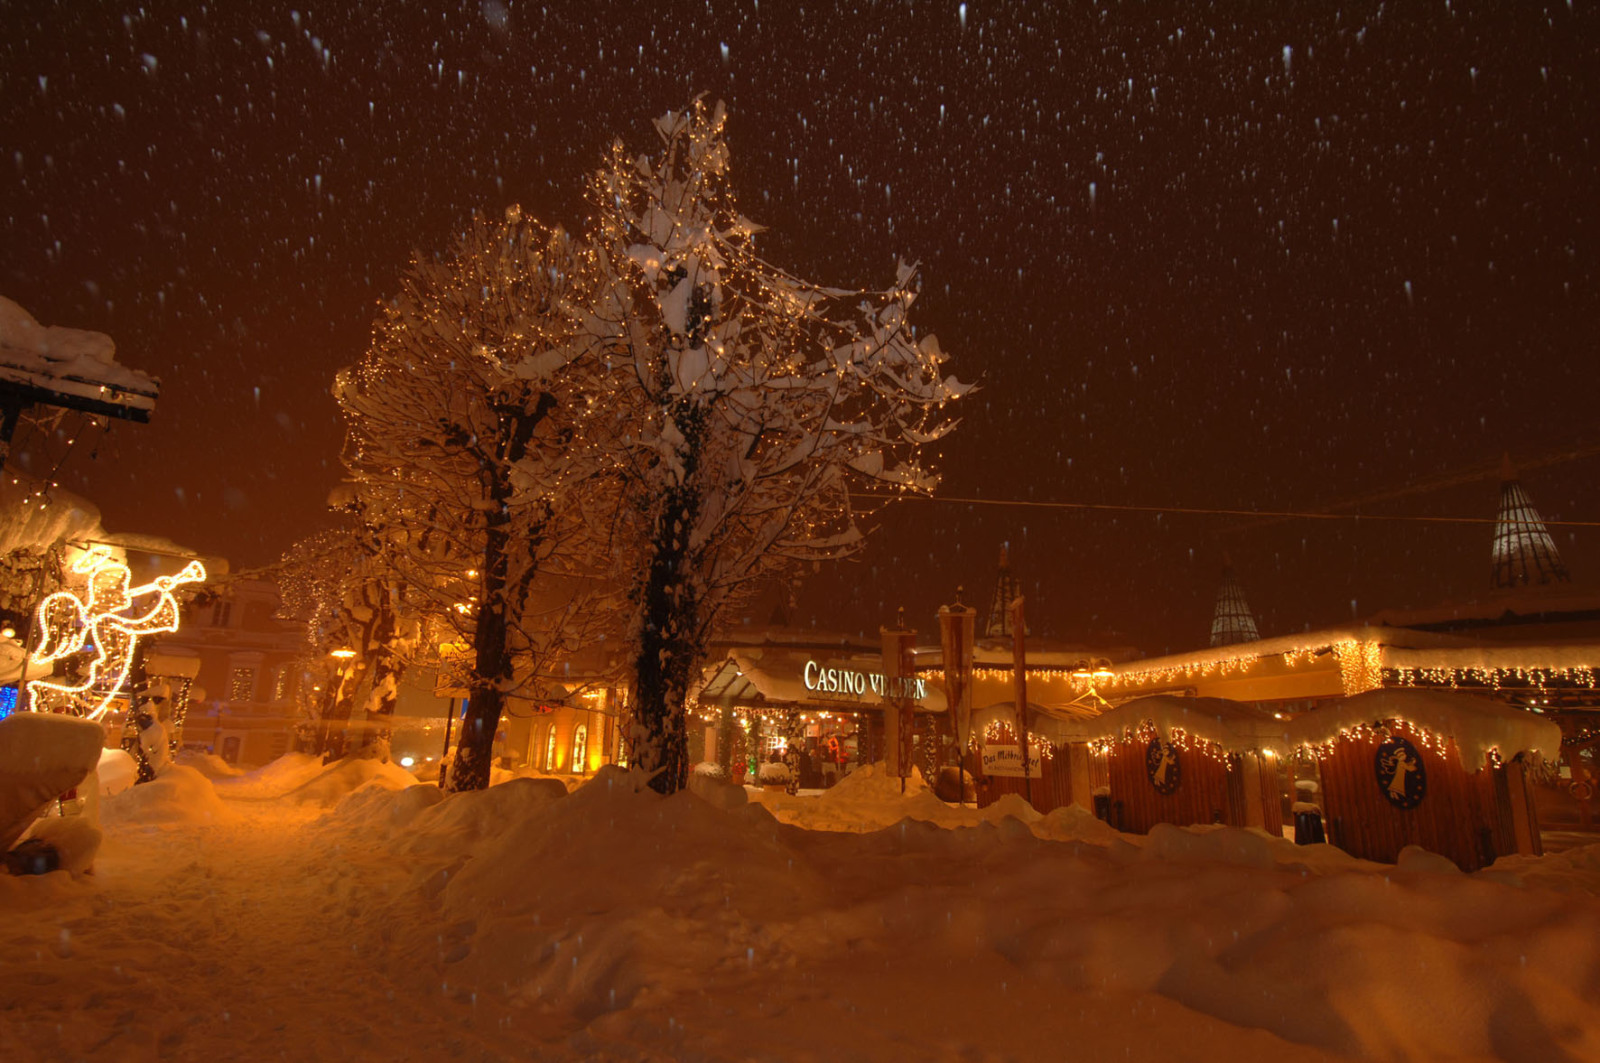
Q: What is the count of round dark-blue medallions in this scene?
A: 2